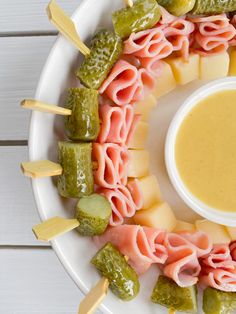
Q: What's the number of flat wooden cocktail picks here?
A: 6